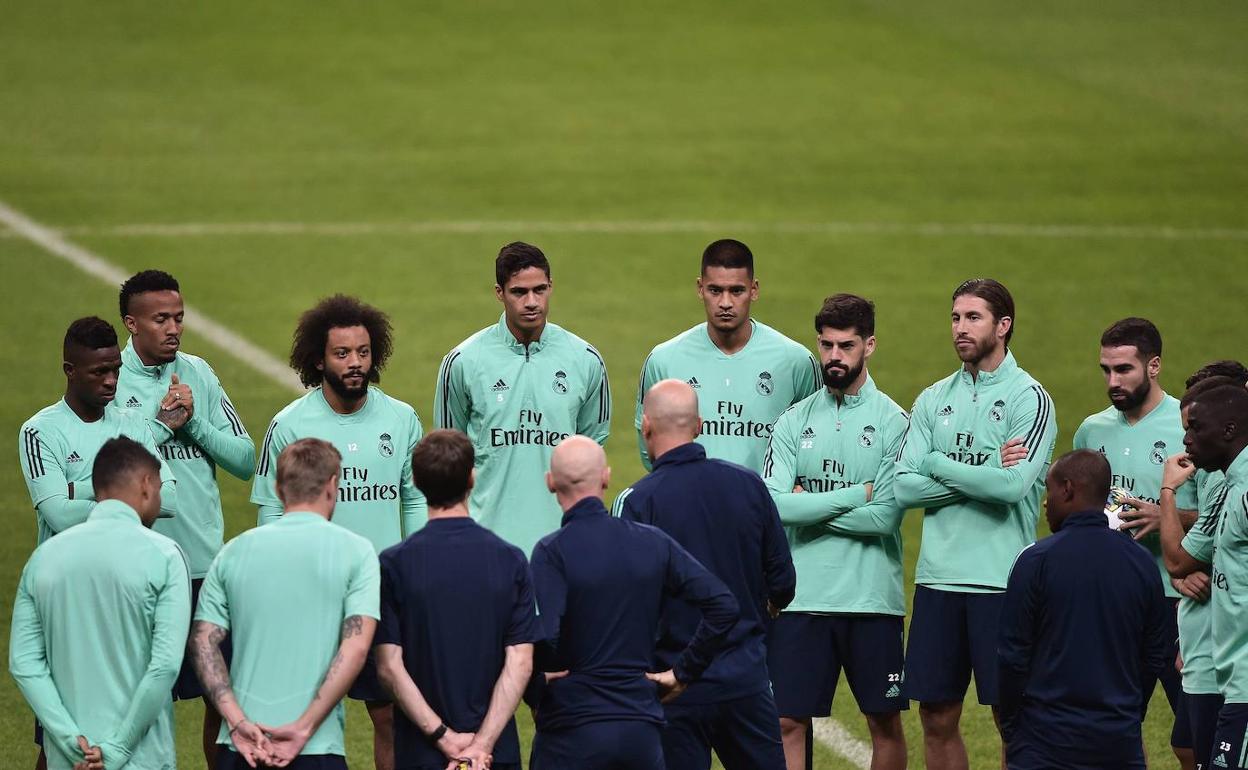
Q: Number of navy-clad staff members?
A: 4